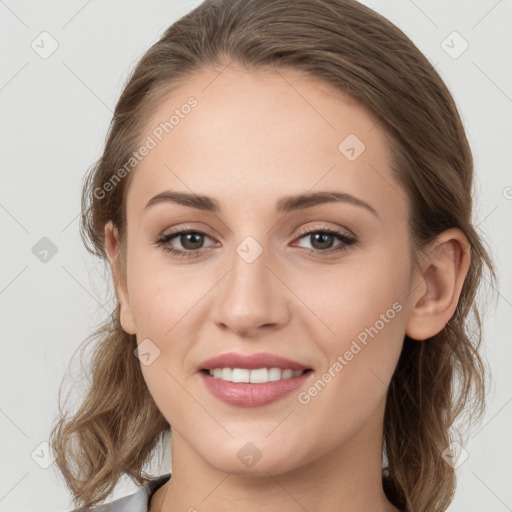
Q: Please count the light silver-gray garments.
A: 1